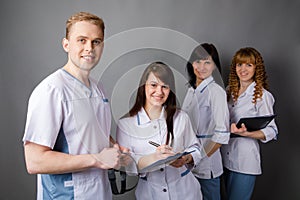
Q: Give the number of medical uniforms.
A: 4